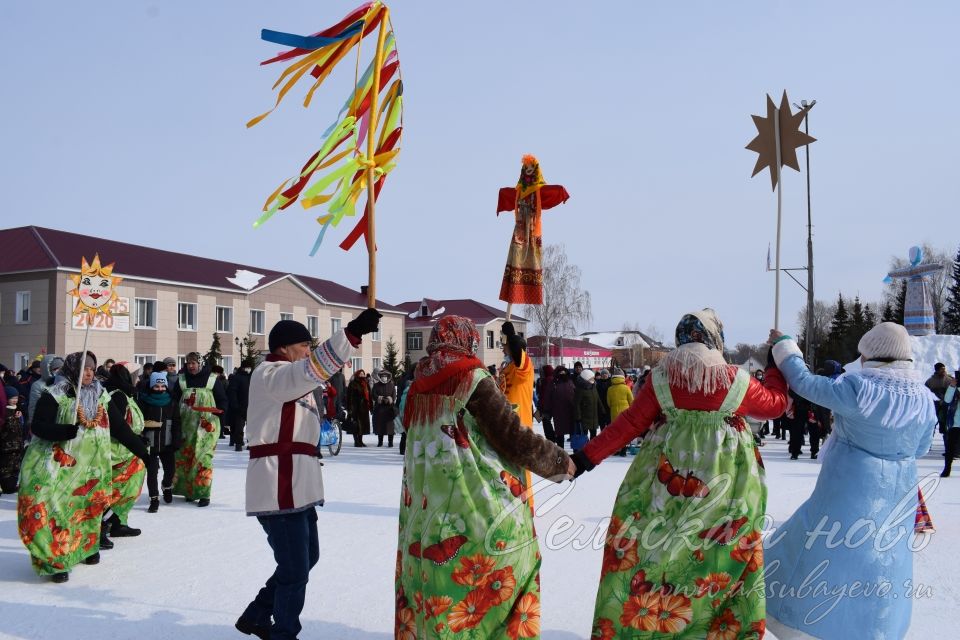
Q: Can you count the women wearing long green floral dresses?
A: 5